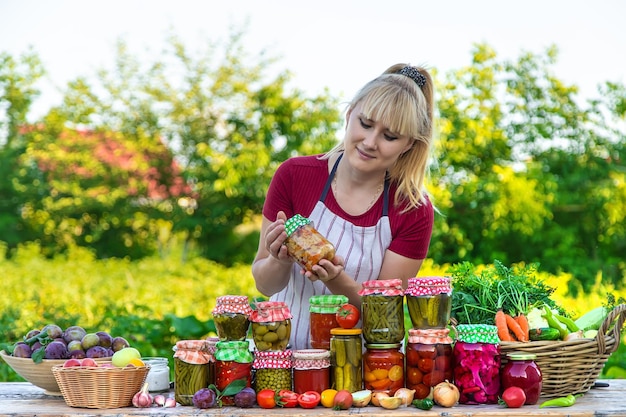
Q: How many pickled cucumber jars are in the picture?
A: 2